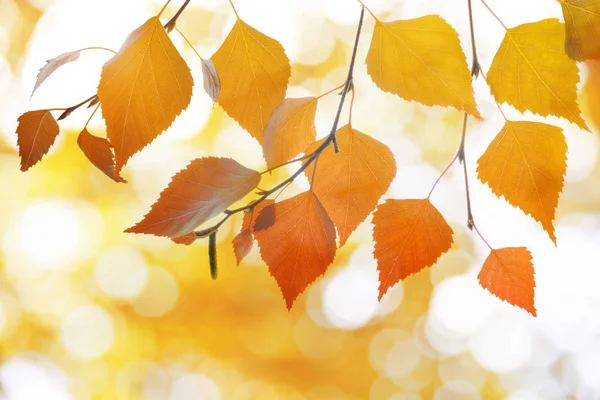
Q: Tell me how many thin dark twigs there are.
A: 3